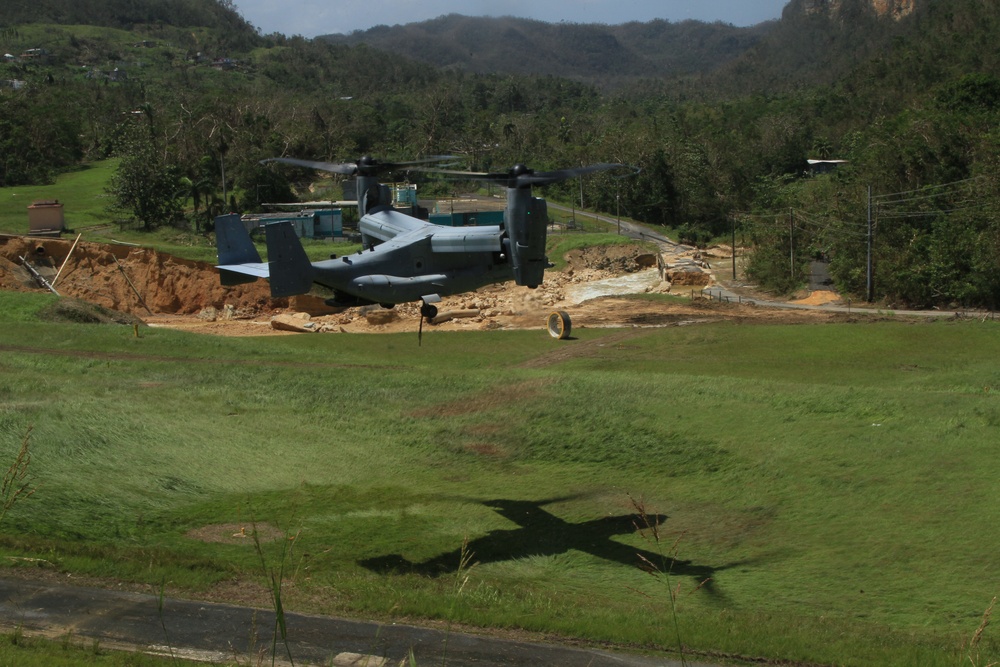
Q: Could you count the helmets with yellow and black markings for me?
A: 0